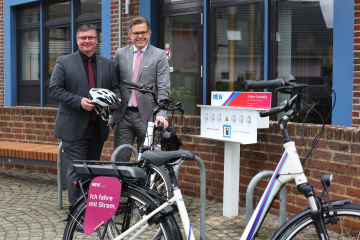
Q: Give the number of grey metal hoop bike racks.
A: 4